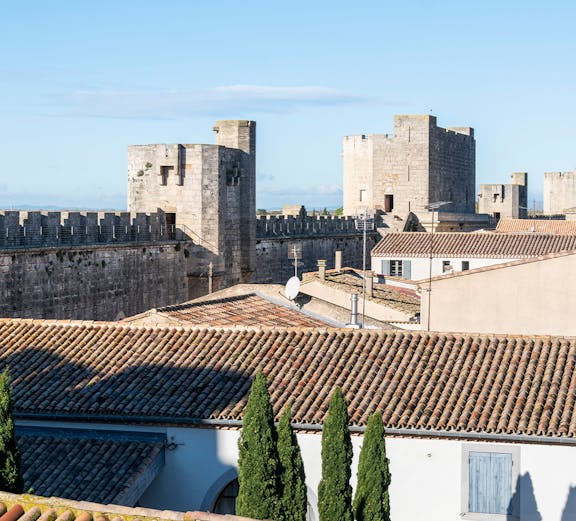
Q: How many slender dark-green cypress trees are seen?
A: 5